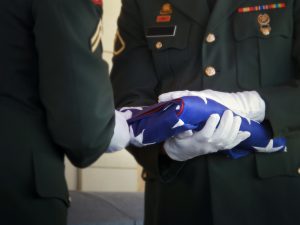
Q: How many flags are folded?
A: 1